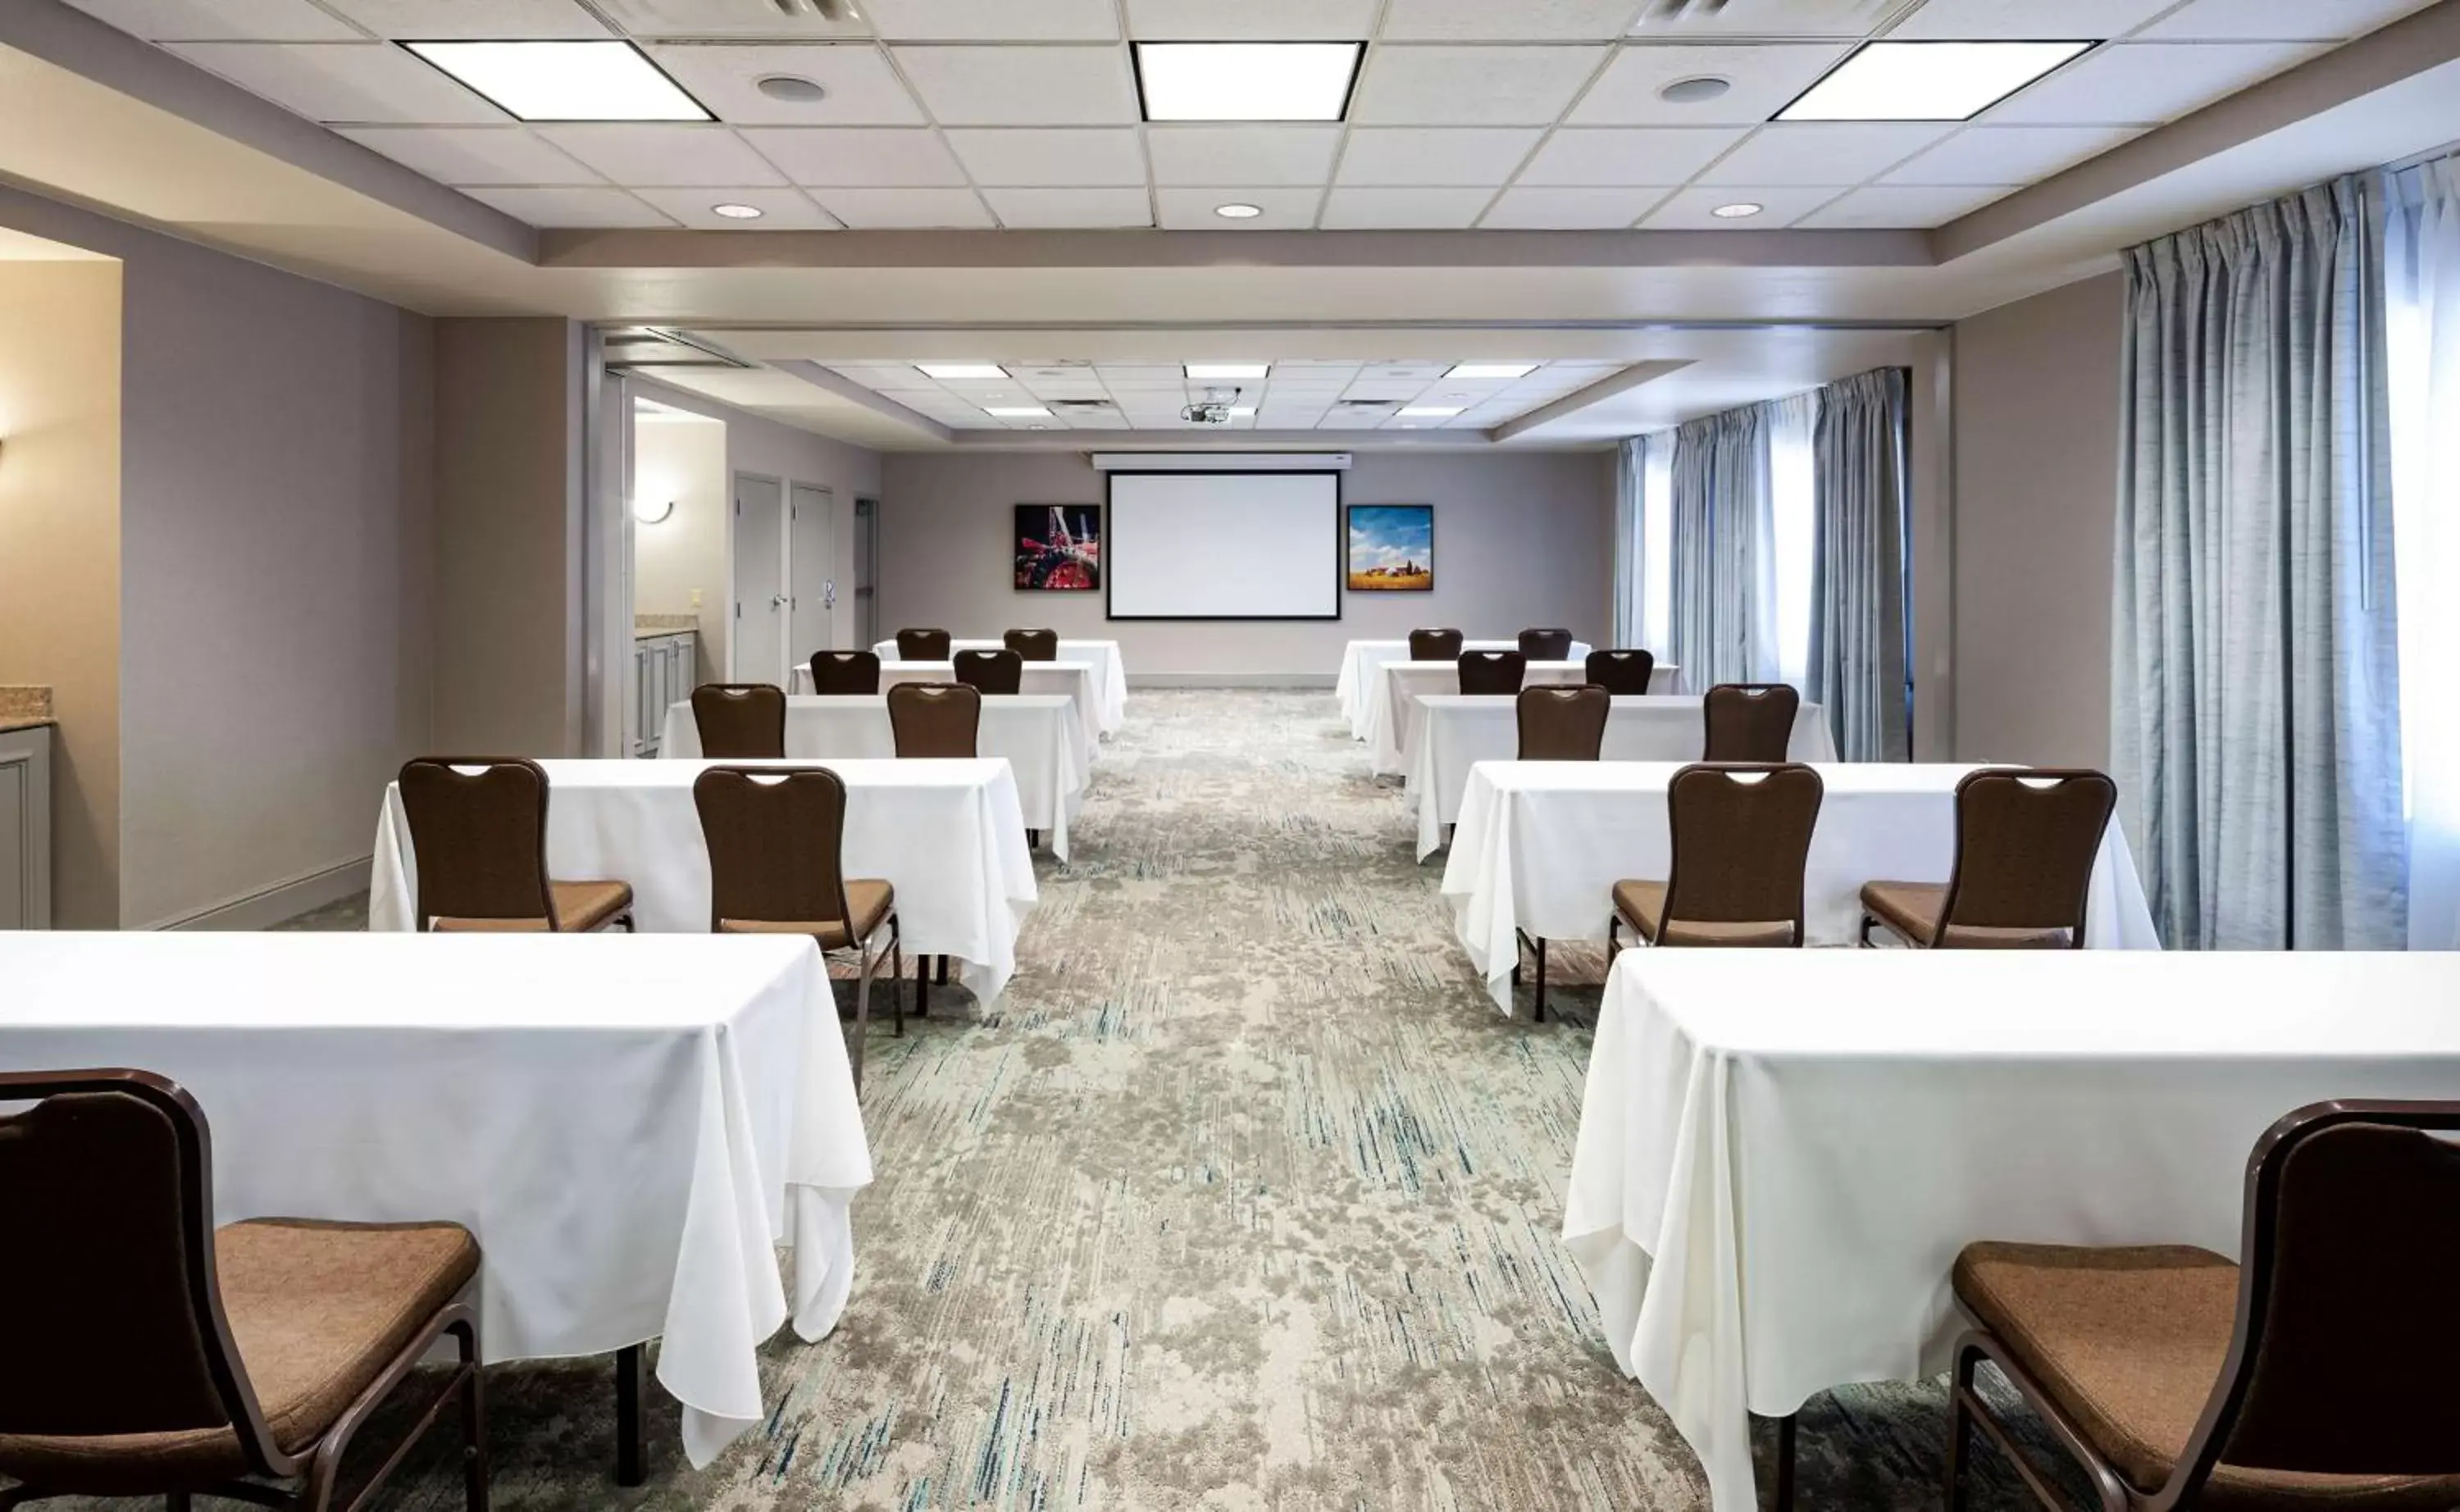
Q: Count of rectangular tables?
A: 10